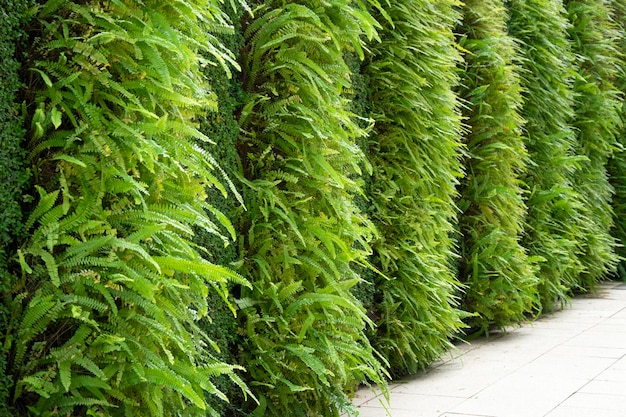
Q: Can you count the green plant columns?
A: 6